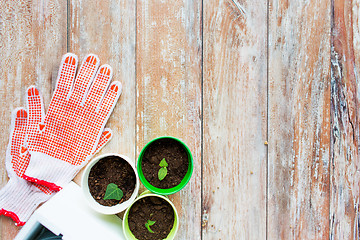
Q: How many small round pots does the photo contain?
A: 3